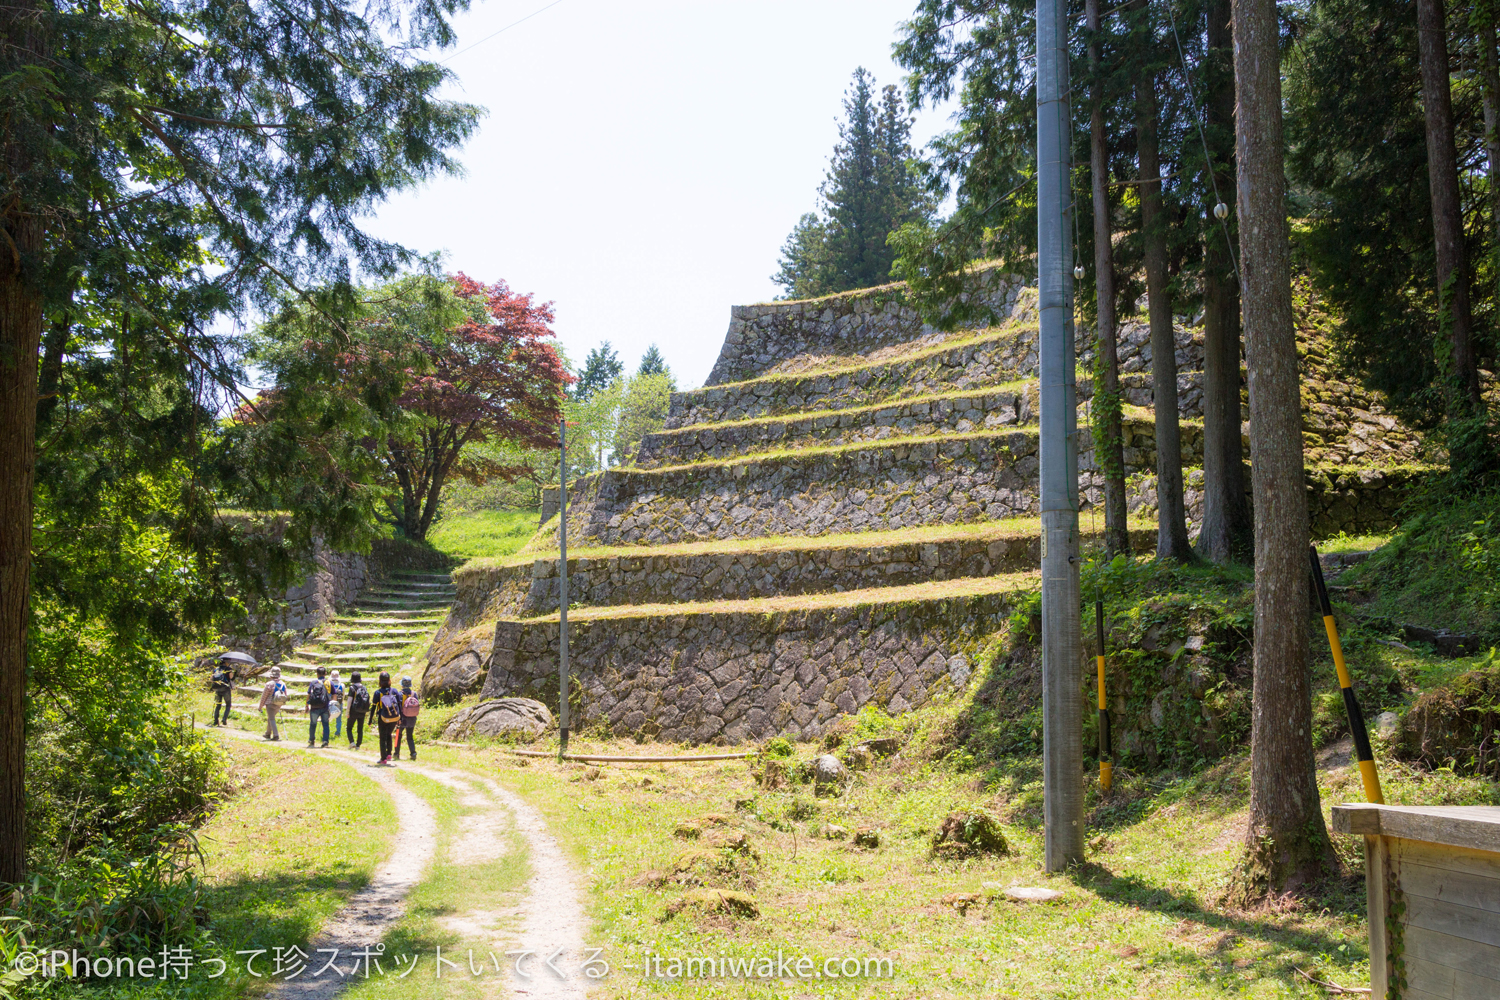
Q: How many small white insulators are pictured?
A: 2